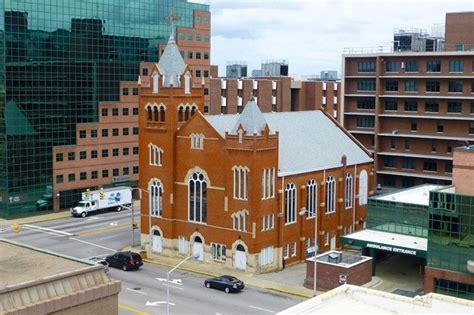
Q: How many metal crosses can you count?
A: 1